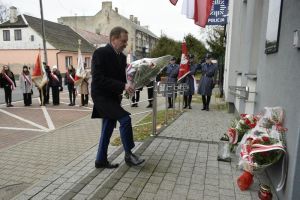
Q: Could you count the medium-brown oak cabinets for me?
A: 0